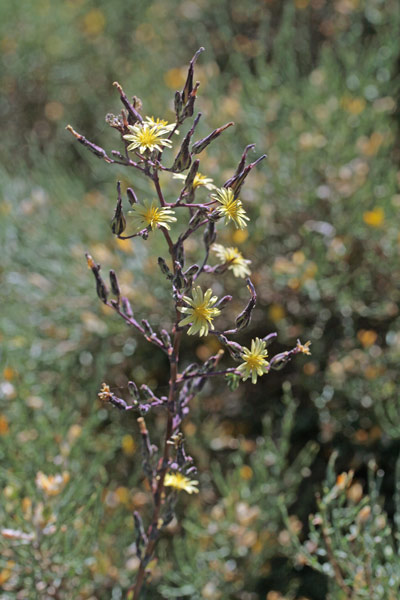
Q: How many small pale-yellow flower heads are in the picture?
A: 9